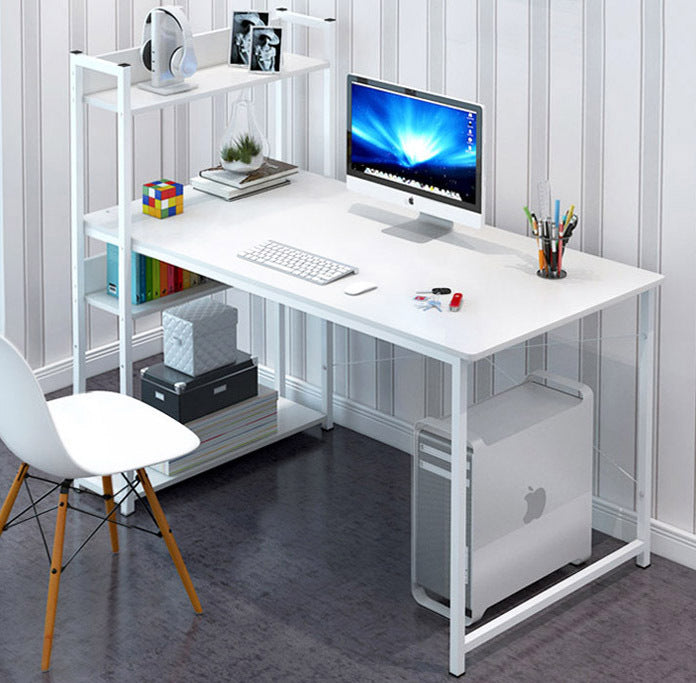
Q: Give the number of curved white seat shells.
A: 1